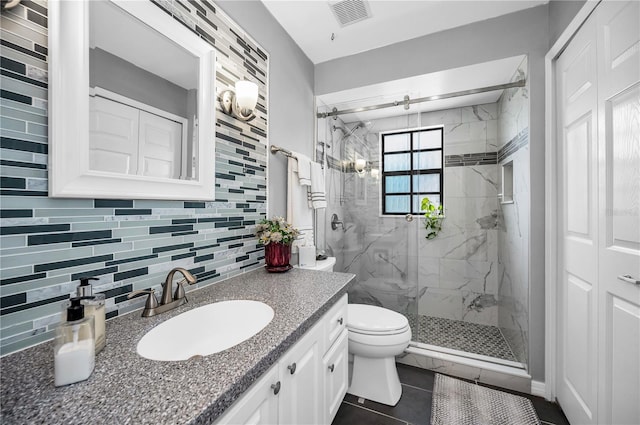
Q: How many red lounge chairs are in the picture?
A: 0